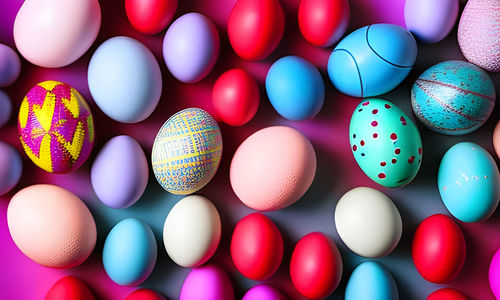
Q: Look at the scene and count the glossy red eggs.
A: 10